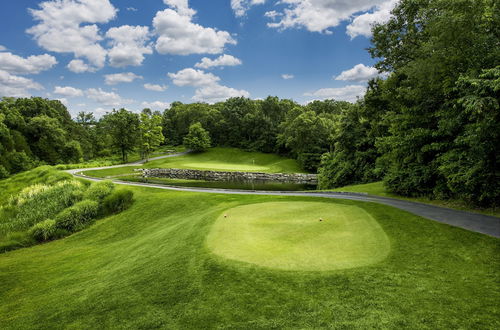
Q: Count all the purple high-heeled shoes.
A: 0